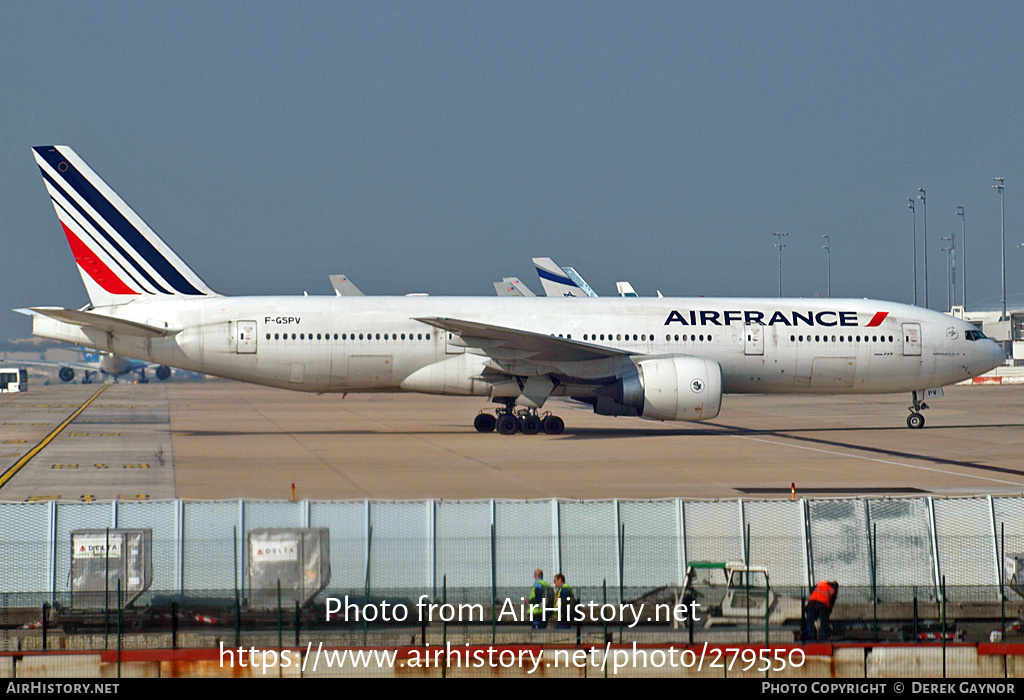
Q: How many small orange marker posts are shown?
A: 2